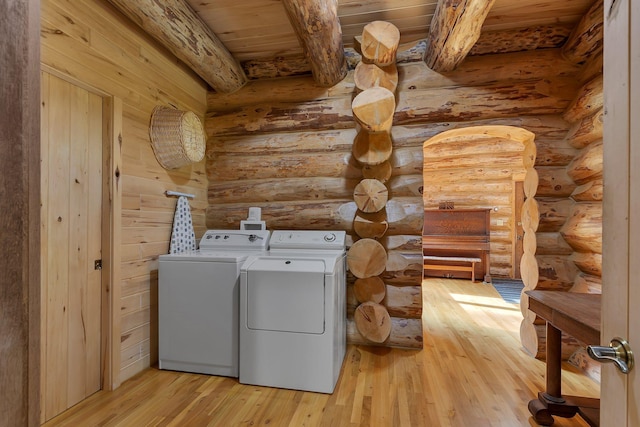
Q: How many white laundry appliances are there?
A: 2